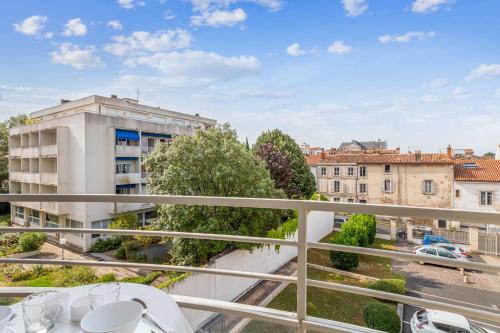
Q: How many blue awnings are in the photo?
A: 4